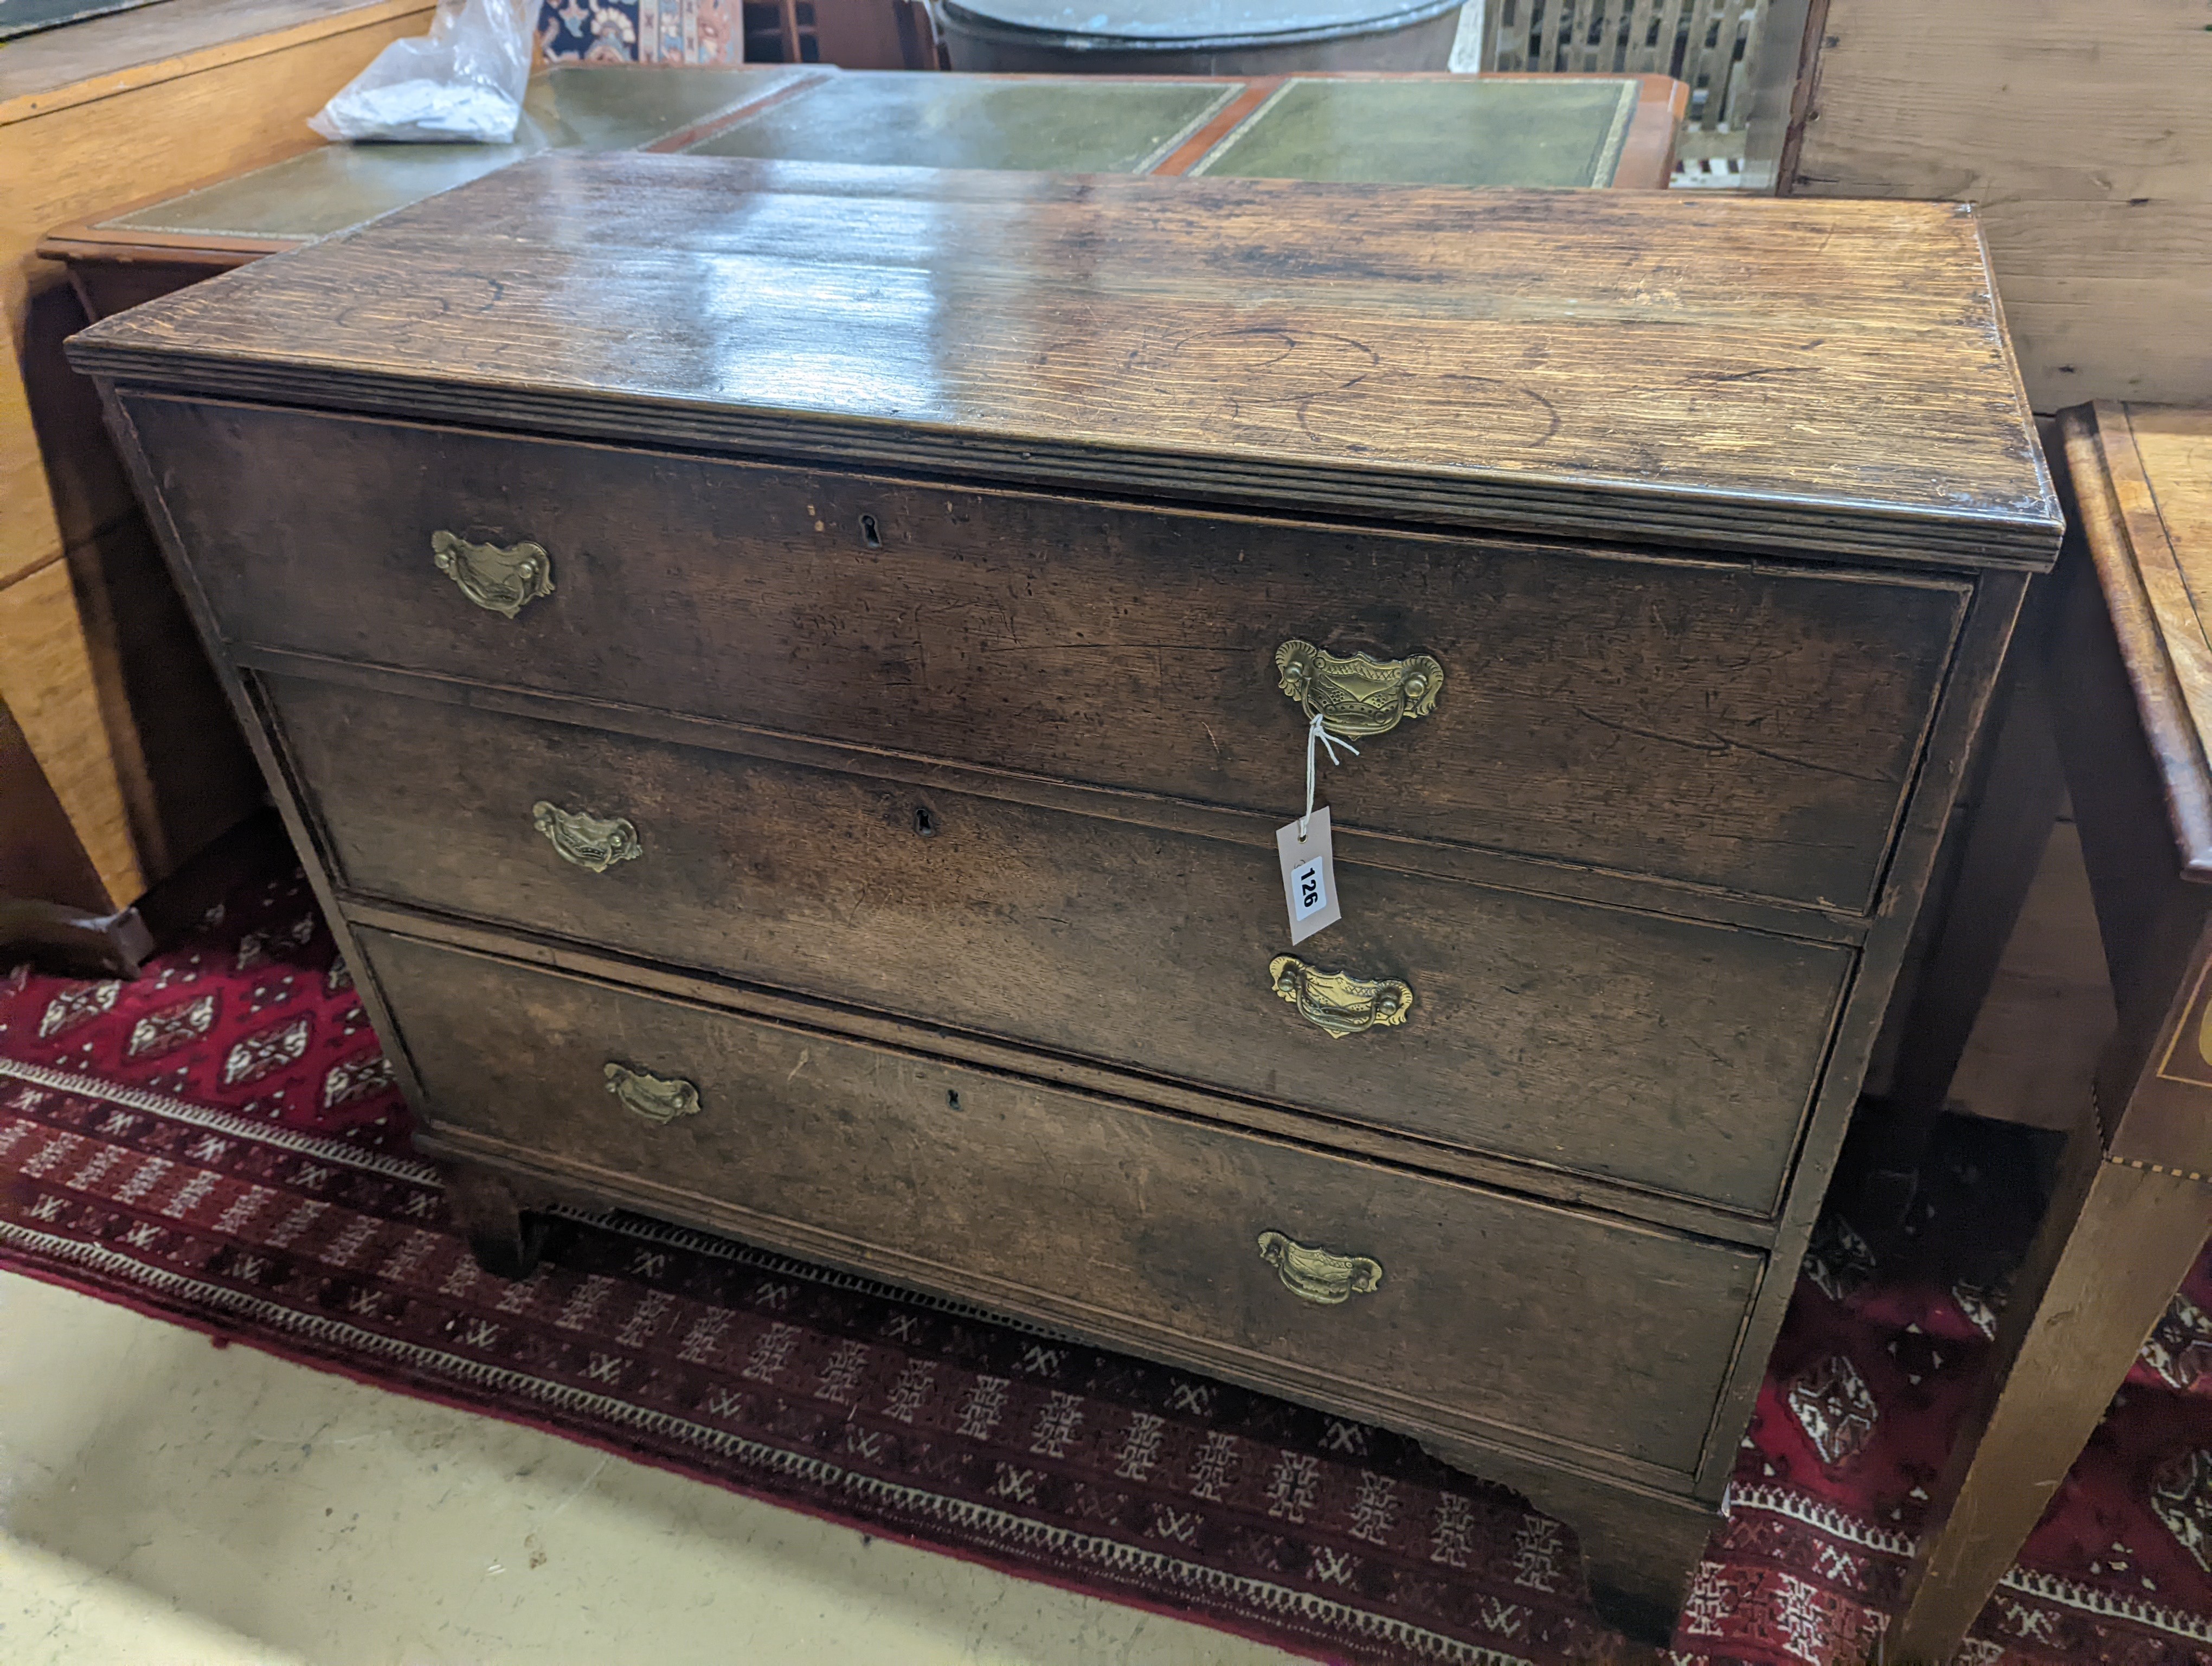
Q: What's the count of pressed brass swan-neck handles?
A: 6